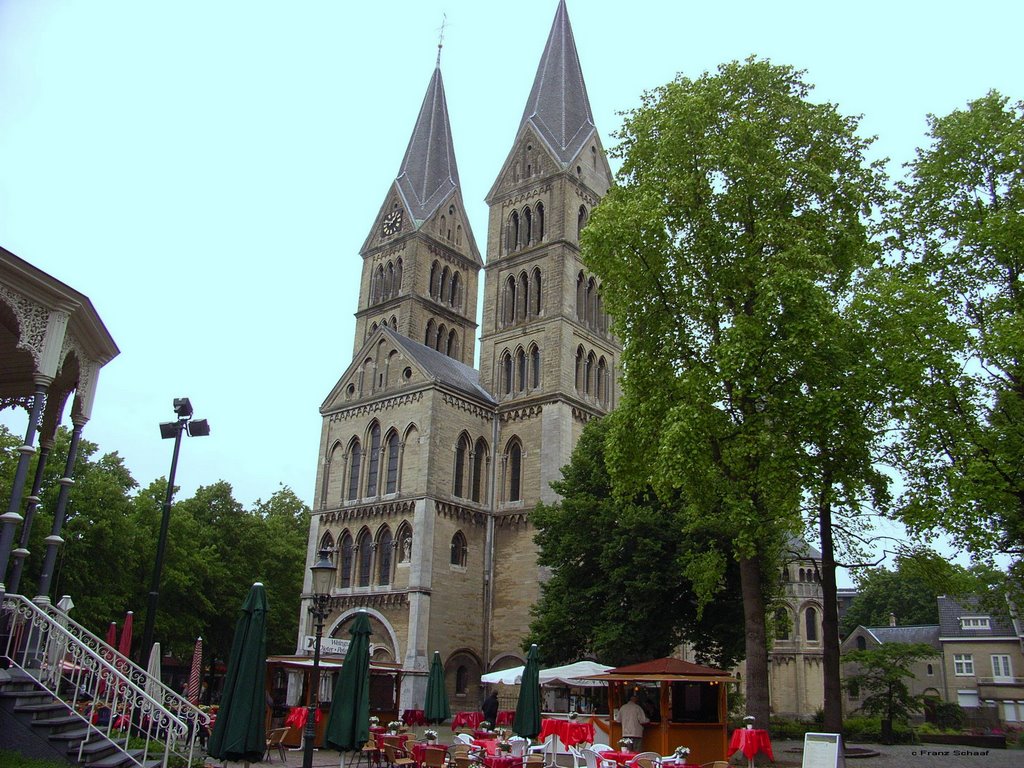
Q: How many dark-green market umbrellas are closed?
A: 4